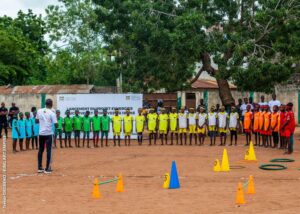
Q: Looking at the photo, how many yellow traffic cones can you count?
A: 5